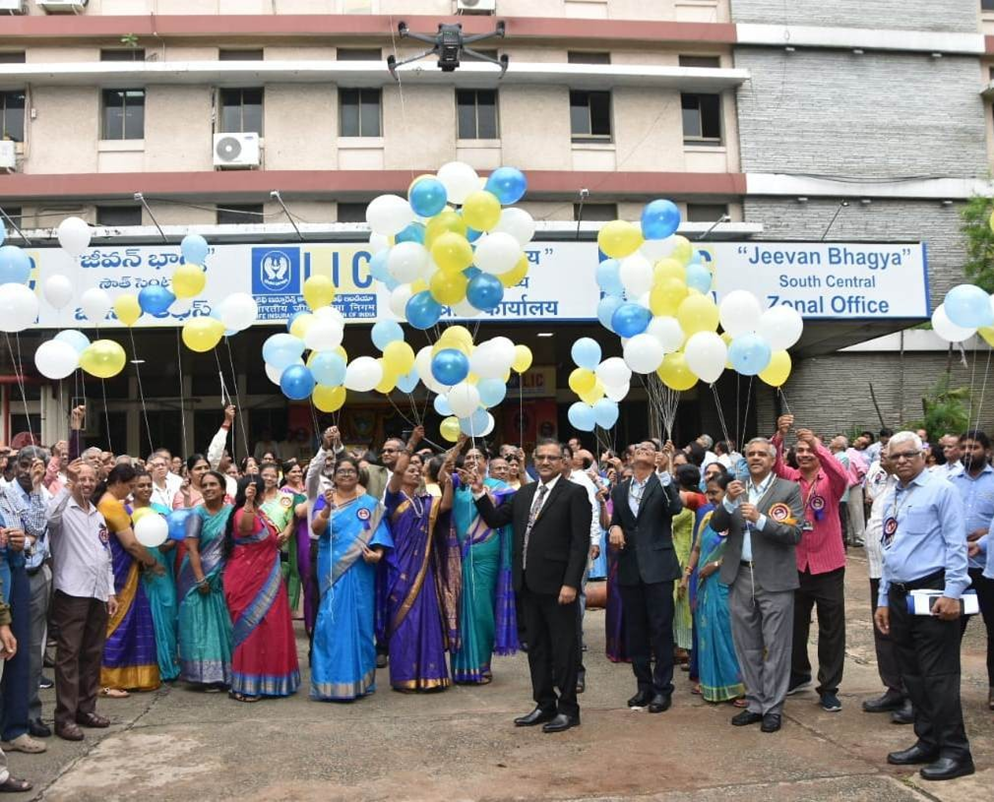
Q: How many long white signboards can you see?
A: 1